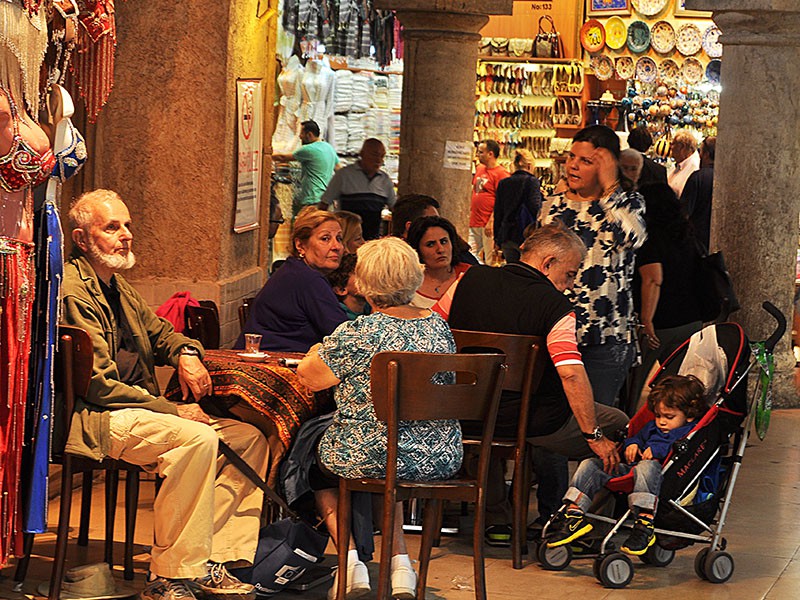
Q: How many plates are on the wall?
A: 13